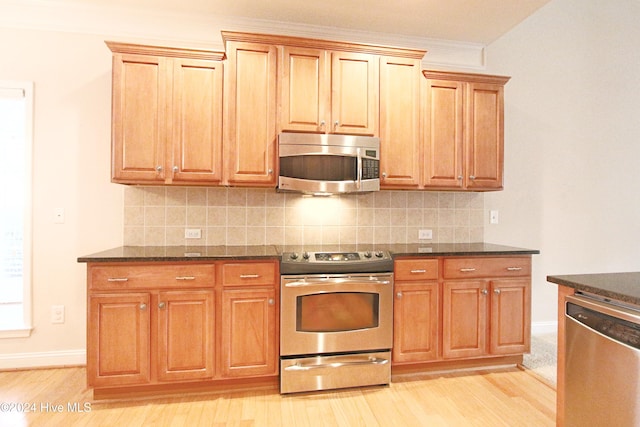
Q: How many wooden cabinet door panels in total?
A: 14